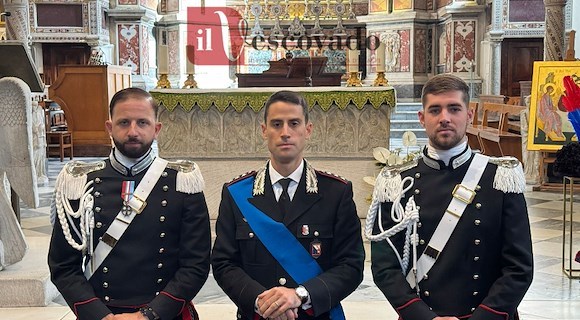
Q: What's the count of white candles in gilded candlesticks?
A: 4